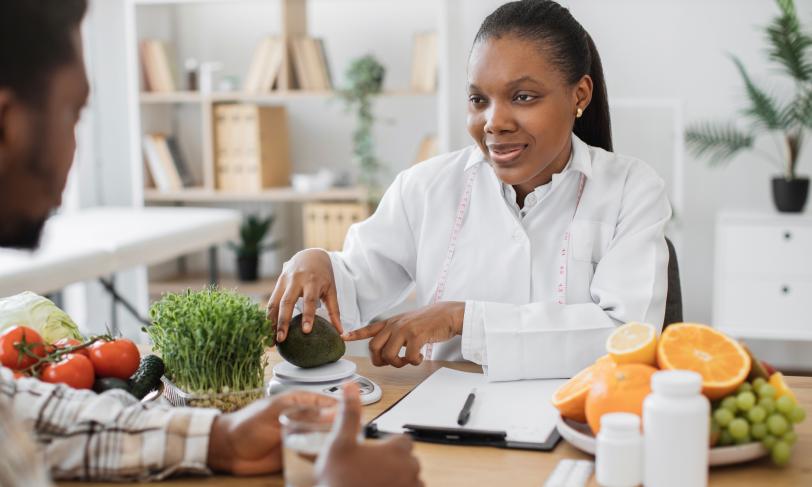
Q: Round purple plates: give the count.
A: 0